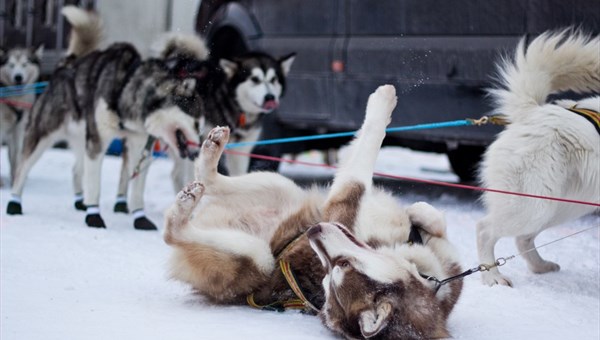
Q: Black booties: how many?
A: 5